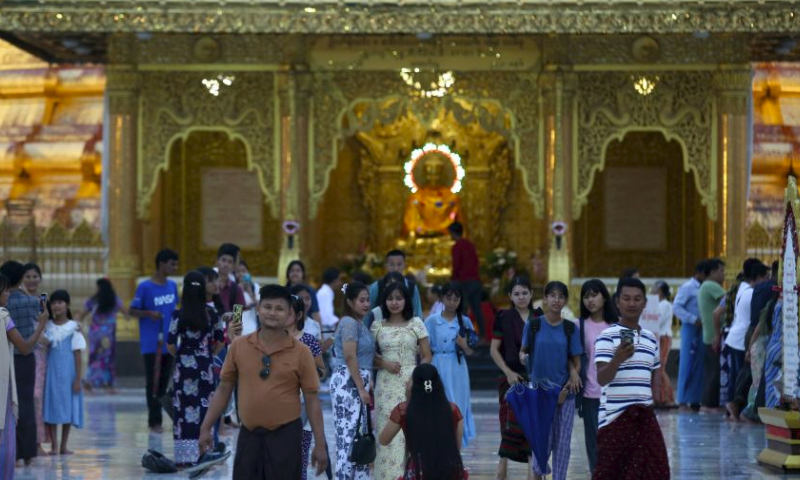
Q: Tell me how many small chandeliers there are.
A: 2